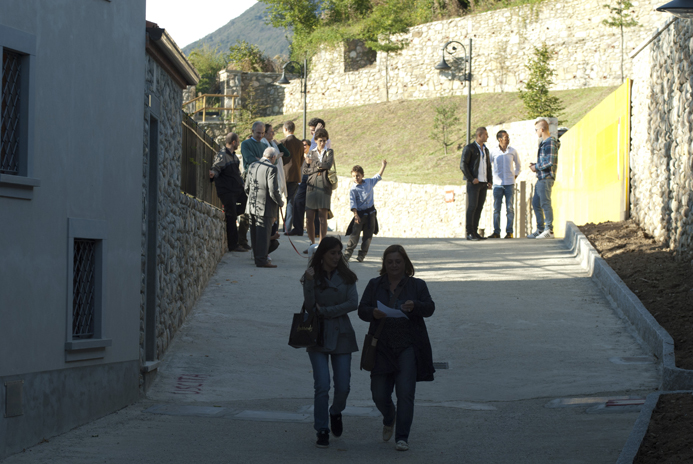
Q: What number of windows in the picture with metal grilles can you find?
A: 2